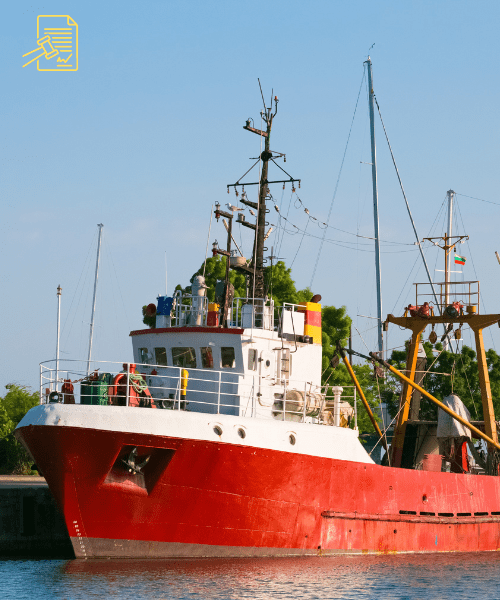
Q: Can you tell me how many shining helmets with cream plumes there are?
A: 0